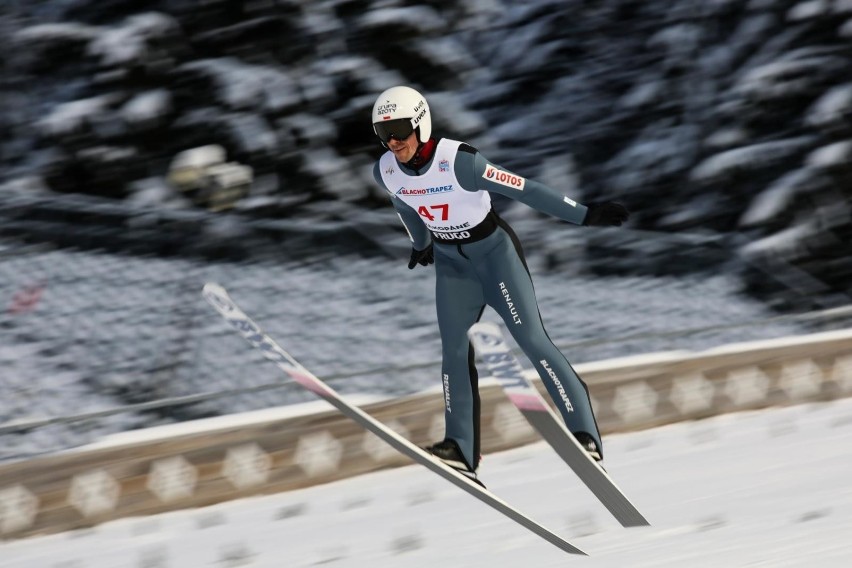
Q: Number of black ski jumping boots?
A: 2